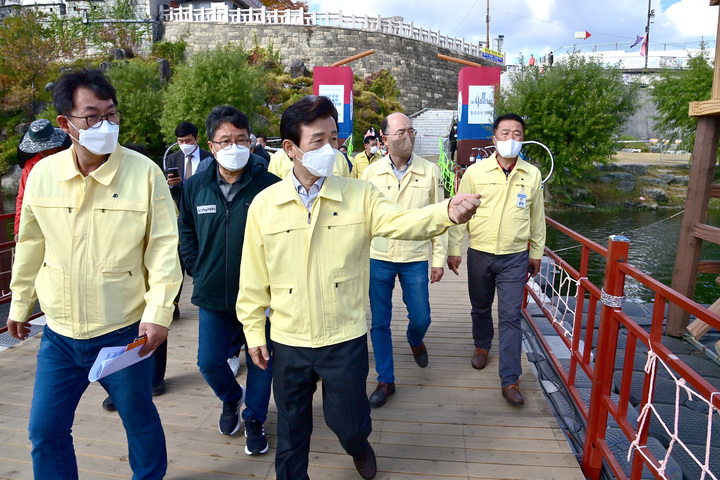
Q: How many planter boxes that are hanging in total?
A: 0